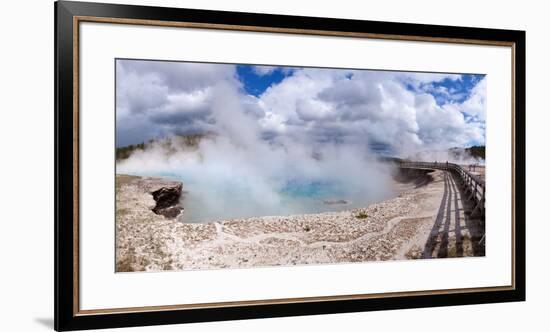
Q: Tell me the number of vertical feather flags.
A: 0